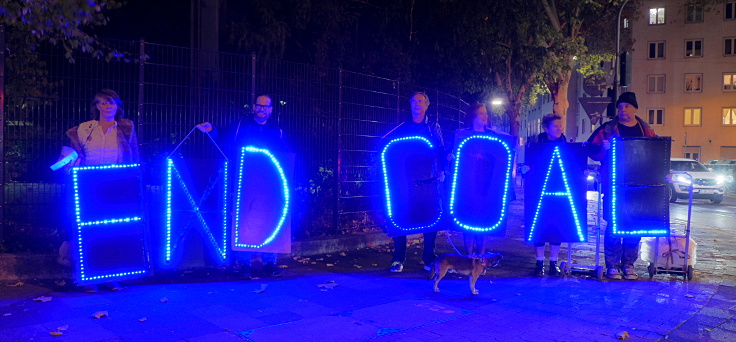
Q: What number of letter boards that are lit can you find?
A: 7